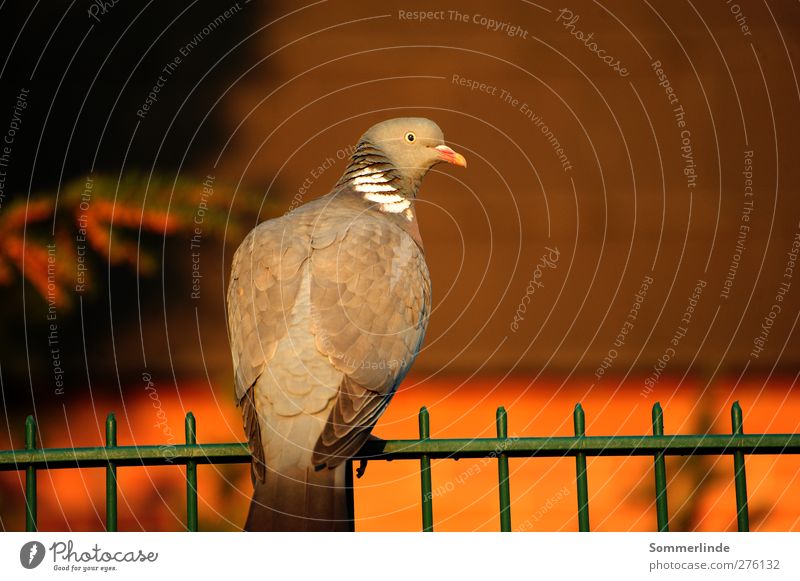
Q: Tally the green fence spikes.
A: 8